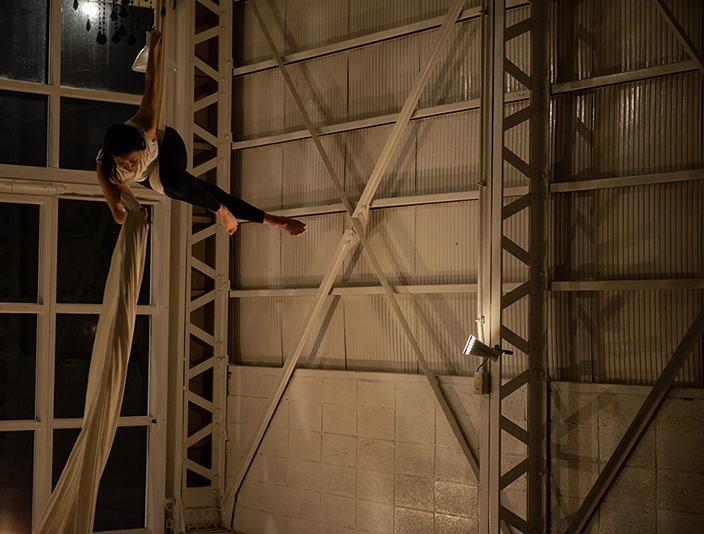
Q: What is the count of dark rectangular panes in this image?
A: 10